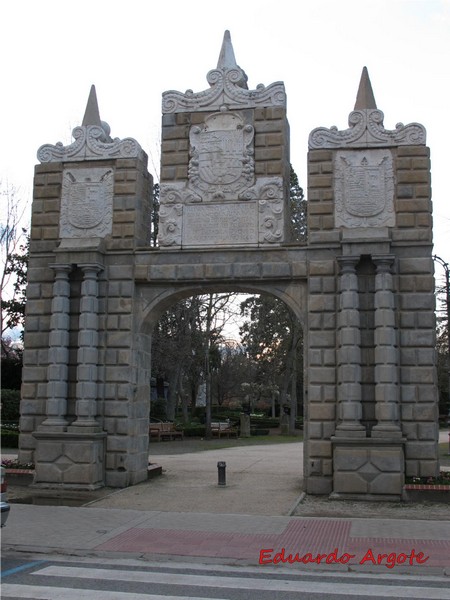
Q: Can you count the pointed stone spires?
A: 3